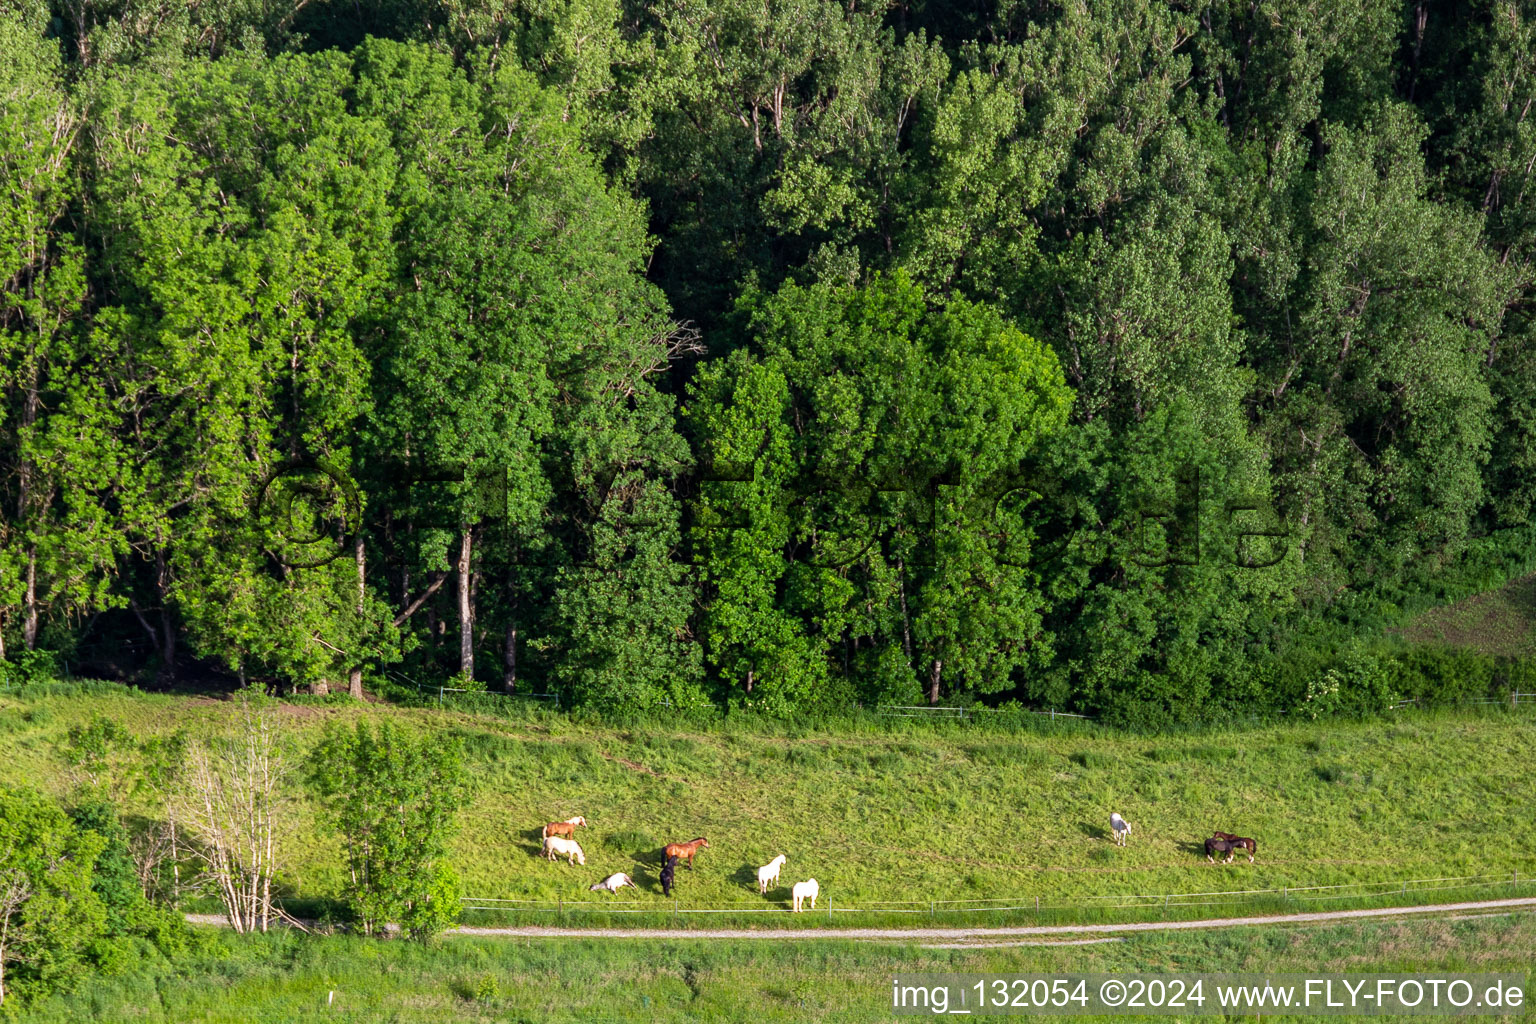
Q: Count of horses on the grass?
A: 10